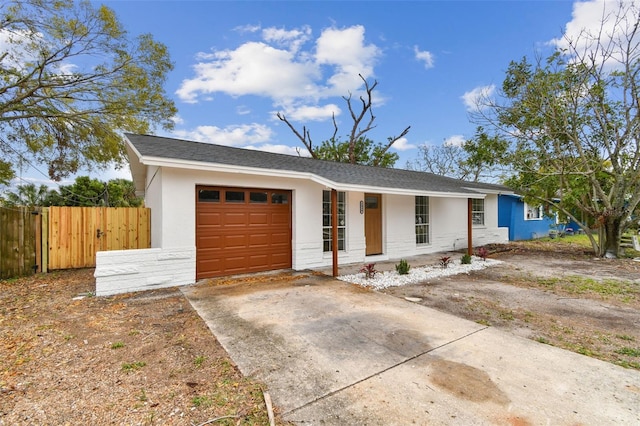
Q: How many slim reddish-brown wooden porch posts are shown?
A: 2